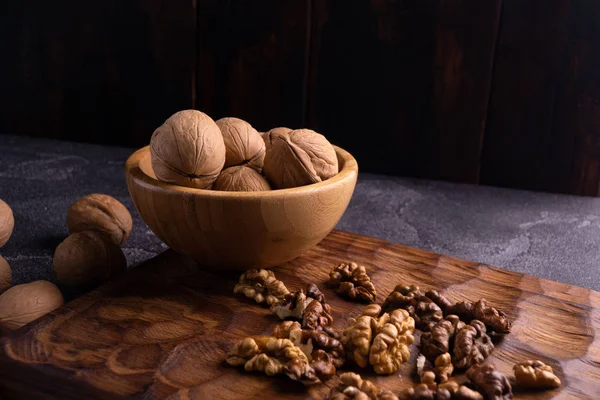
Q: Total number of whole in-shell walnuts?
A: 10